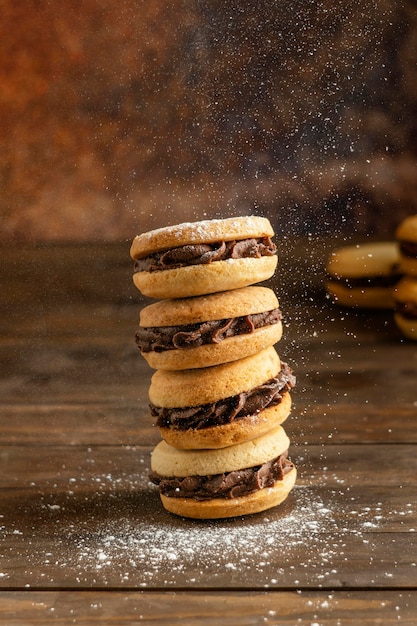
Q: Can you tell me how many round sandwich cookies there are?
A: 7